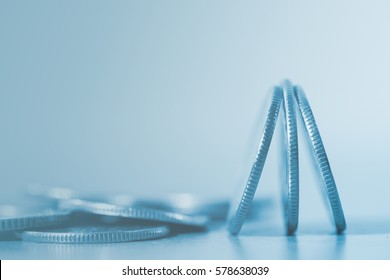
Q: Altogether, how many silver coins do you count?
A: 6